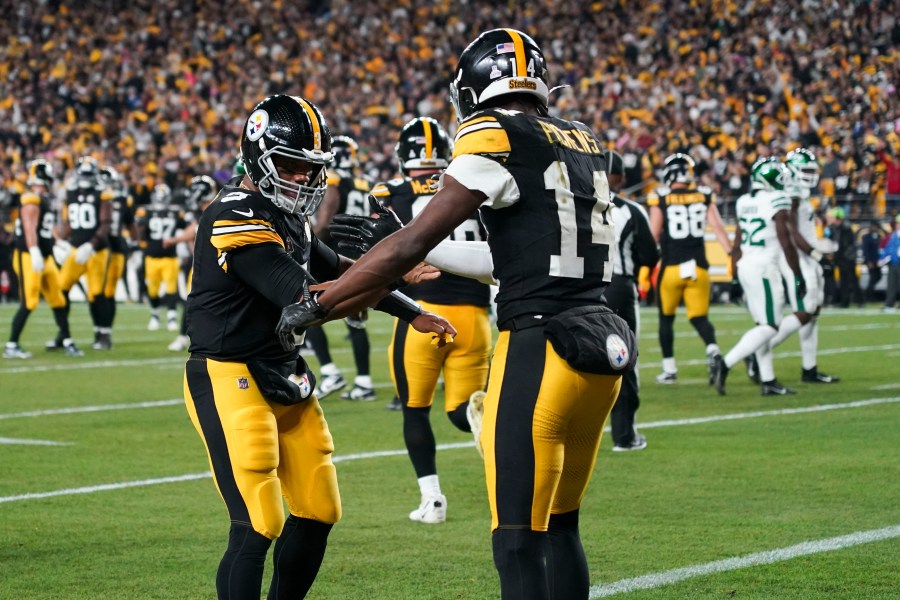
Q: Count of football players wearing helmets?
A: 12